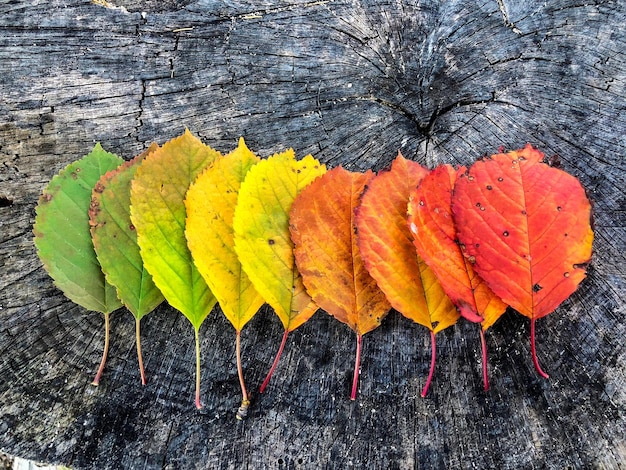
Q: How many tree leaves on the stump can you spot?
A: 9